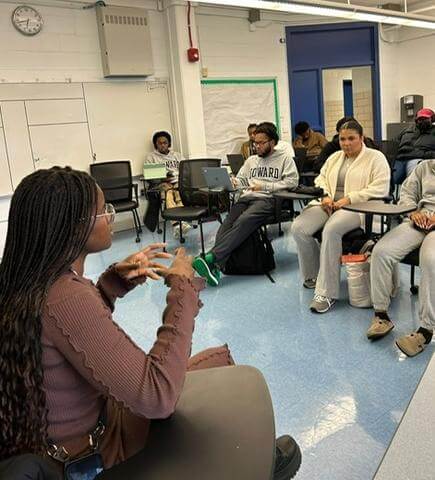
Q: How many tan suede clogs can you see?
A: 2